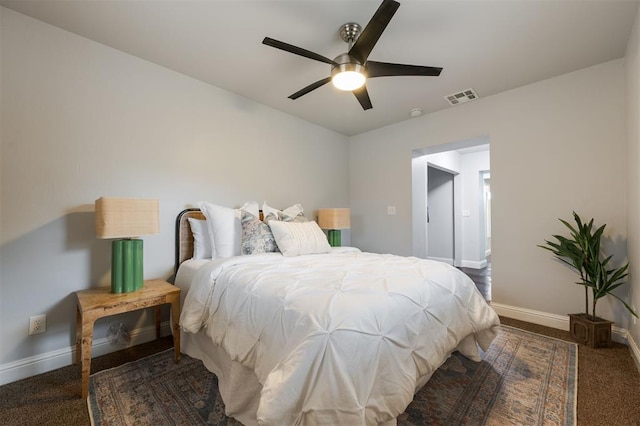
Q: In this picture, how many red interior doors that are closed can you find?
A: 0